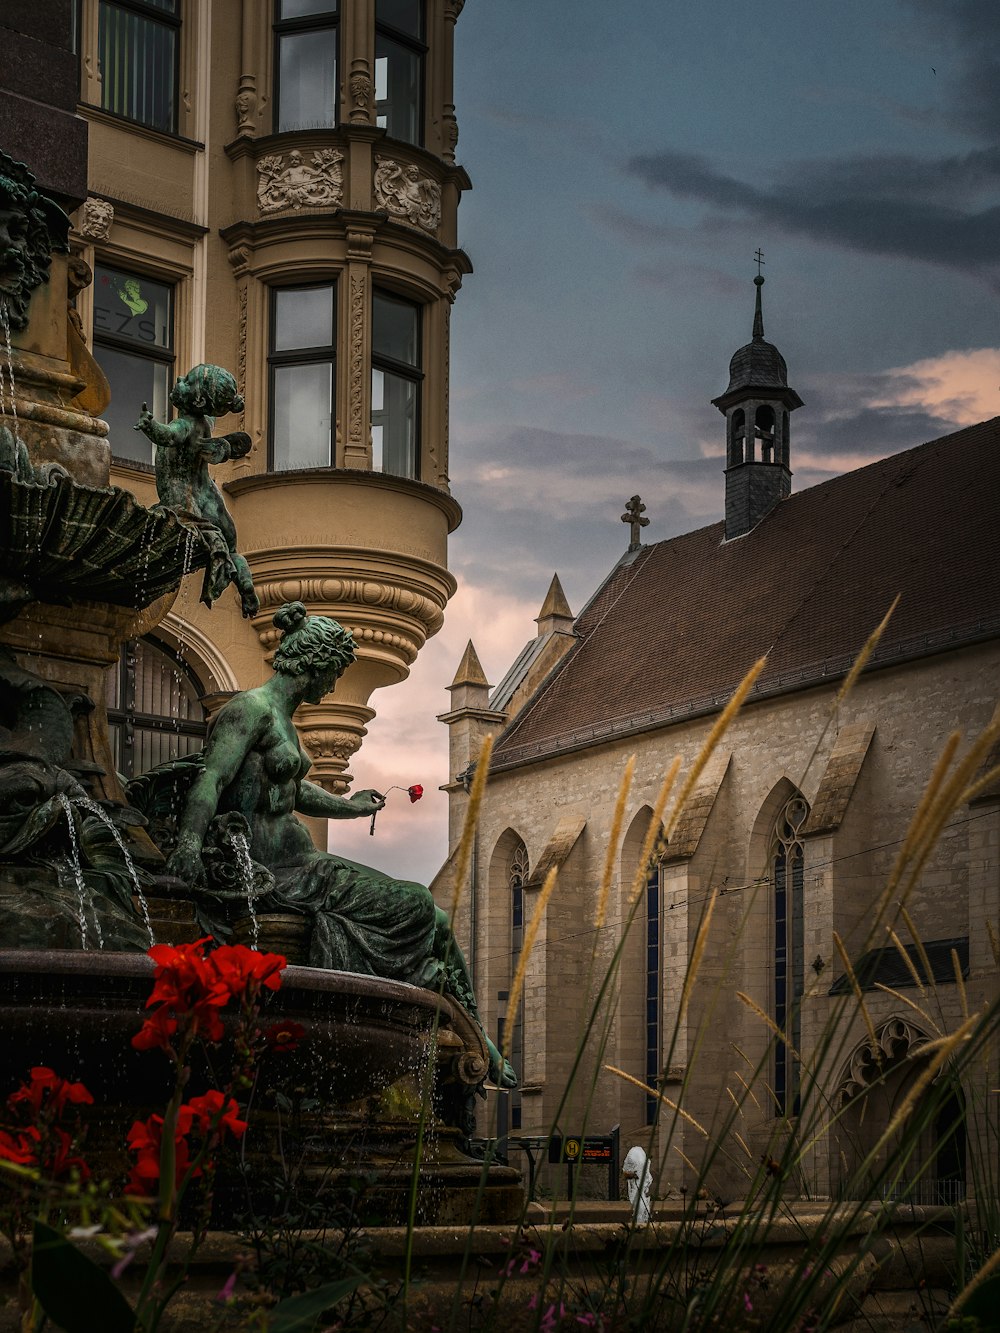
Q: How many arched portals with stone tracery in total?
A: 1